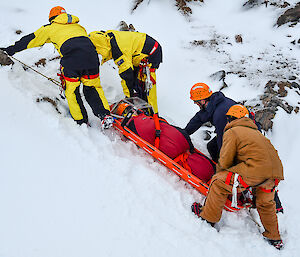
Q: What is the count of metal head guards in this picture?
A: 1